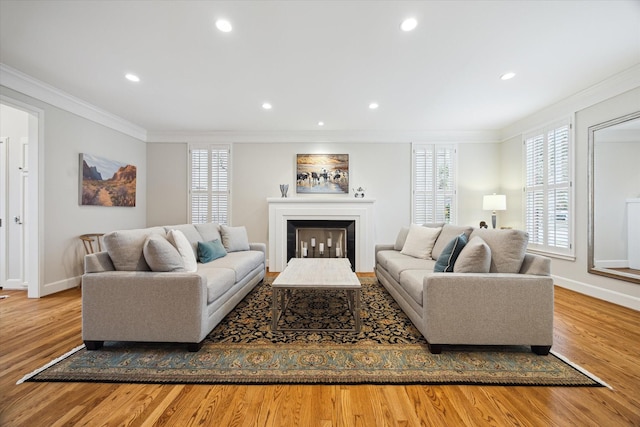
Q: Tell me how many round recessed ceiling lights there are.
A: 7